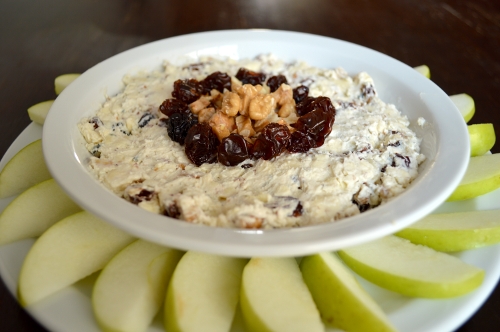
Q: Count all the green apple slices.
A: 15